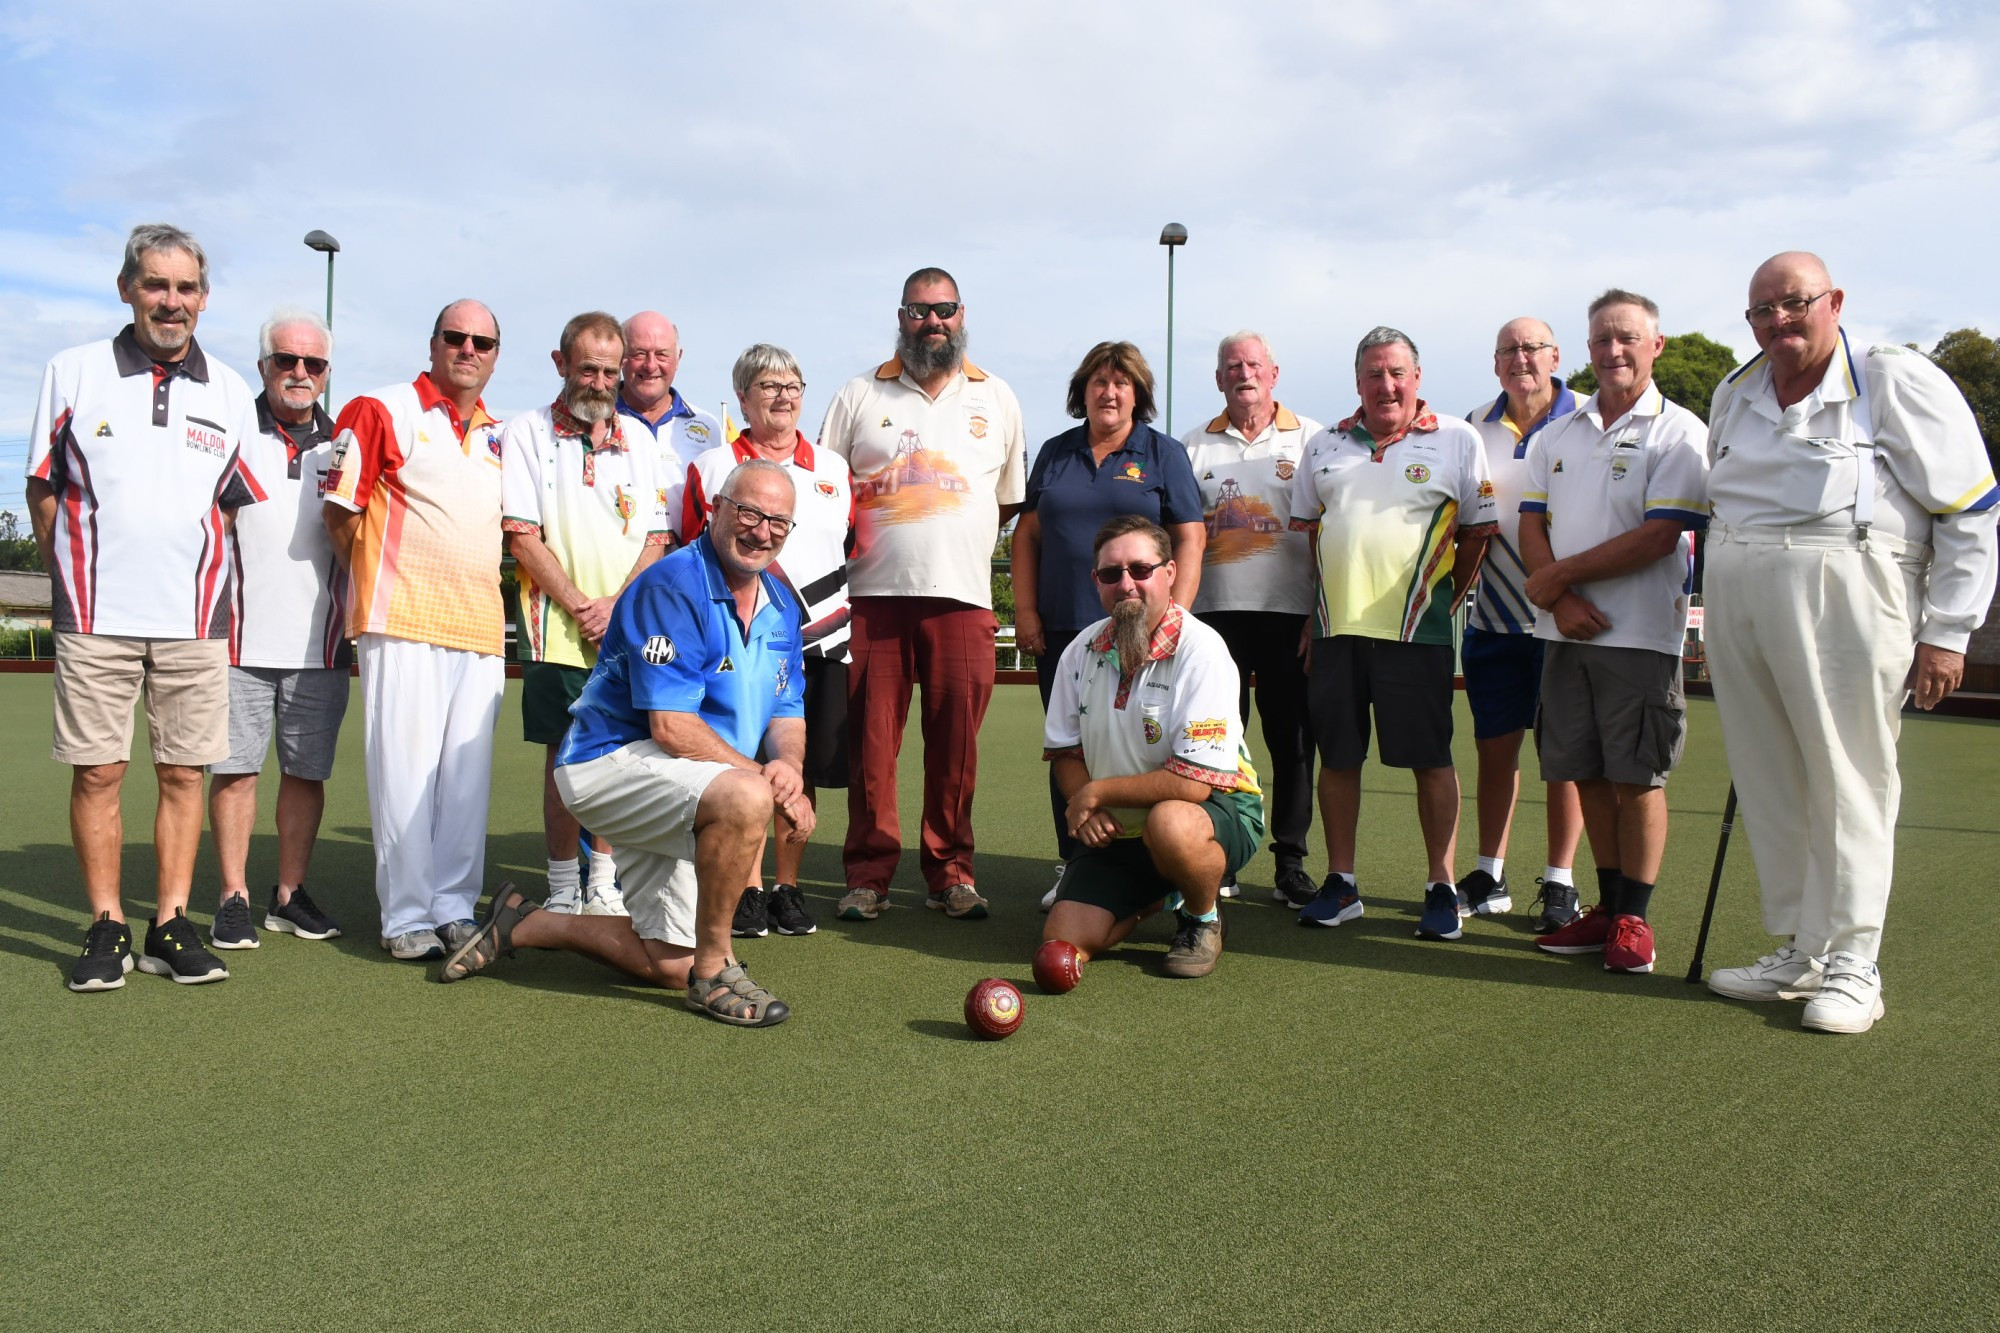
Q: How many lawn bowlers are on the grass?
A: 15